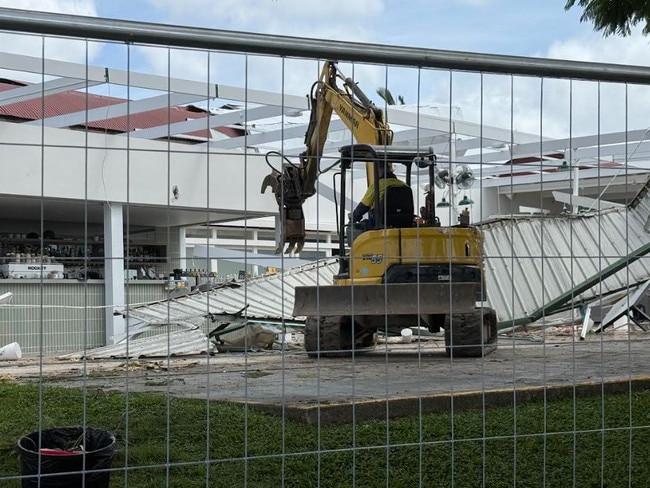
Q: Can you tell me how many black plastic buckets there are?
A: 1